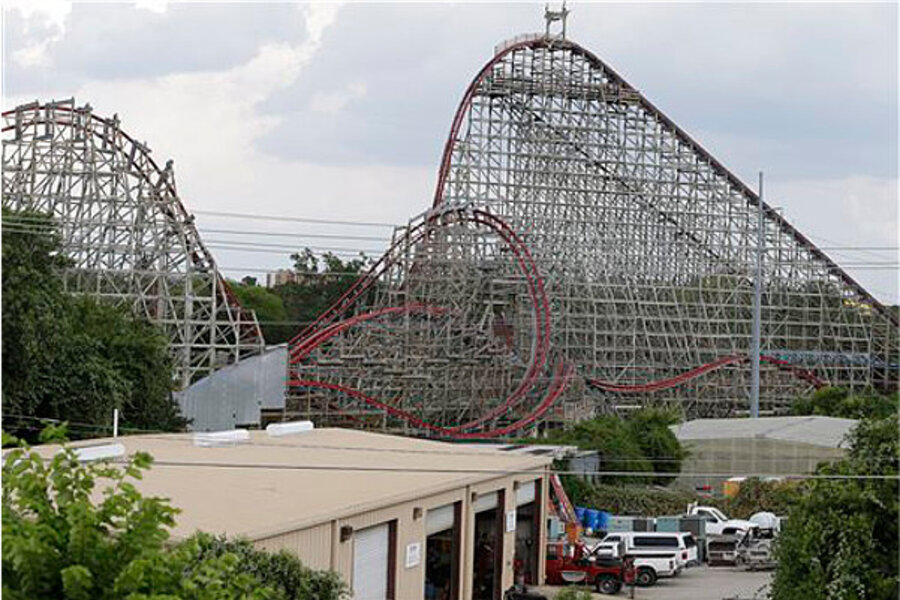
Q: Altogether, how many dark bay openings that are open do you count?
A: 3